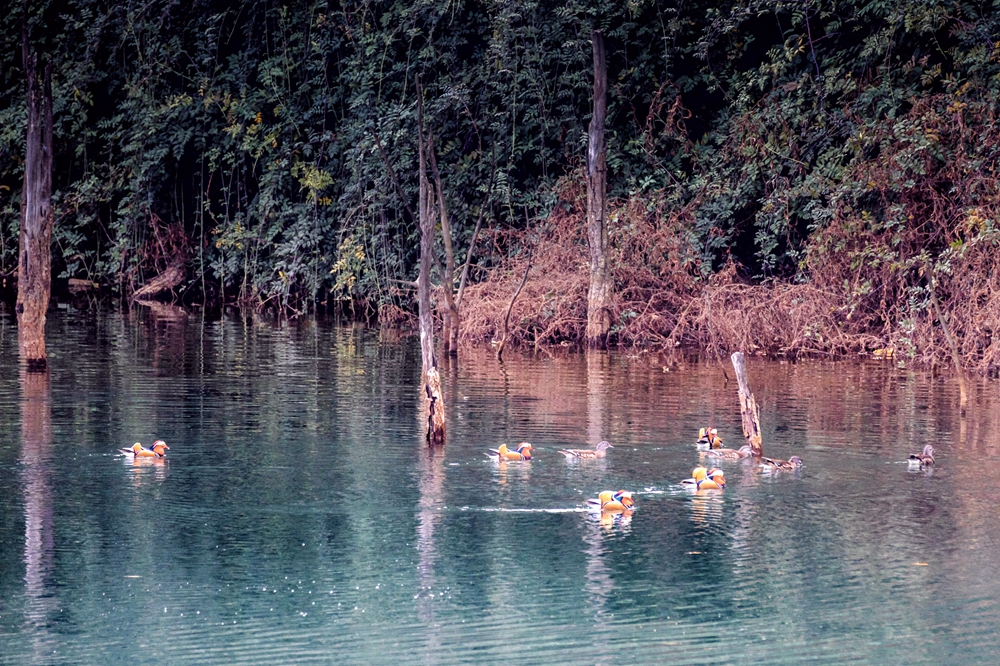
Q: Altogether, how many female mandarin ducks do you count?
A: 4